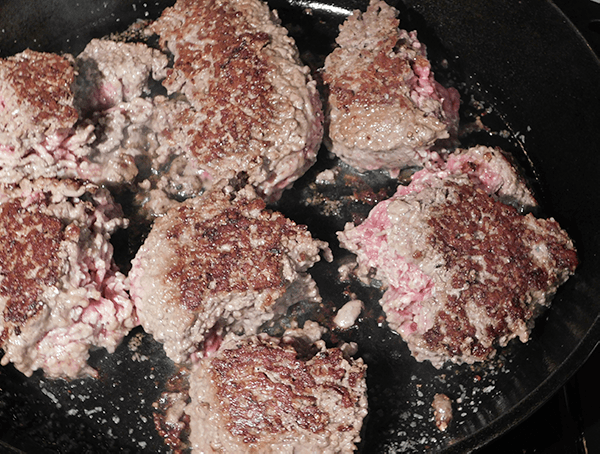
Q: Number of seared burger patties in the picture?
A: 7